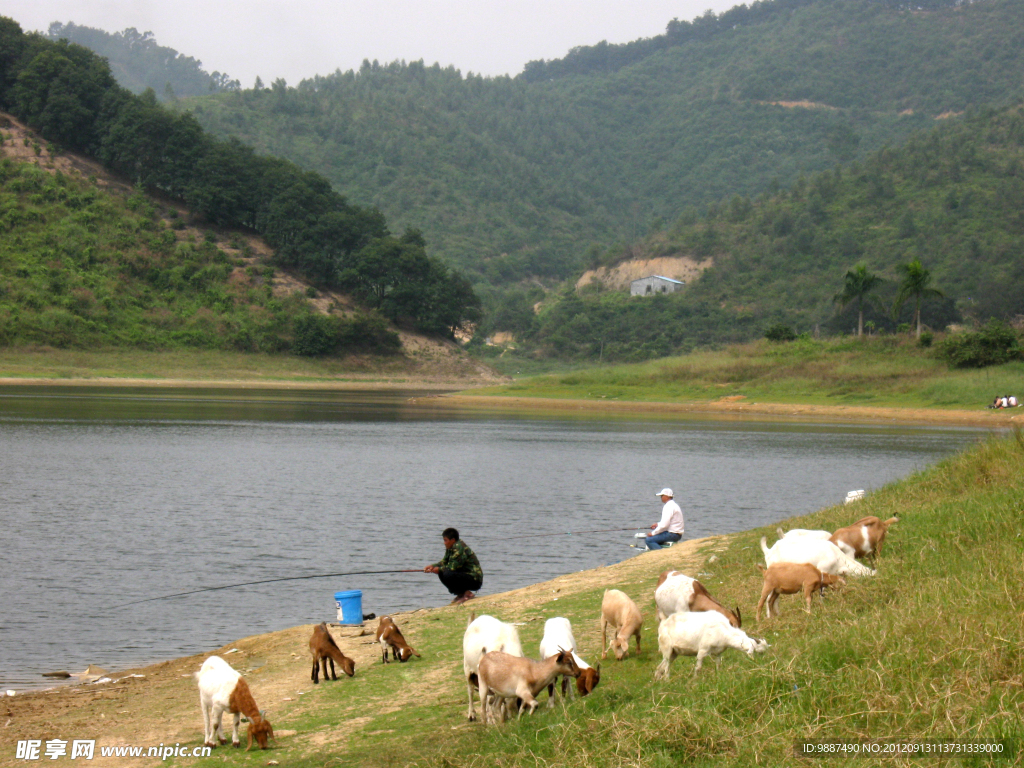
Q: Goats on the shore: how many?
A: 13